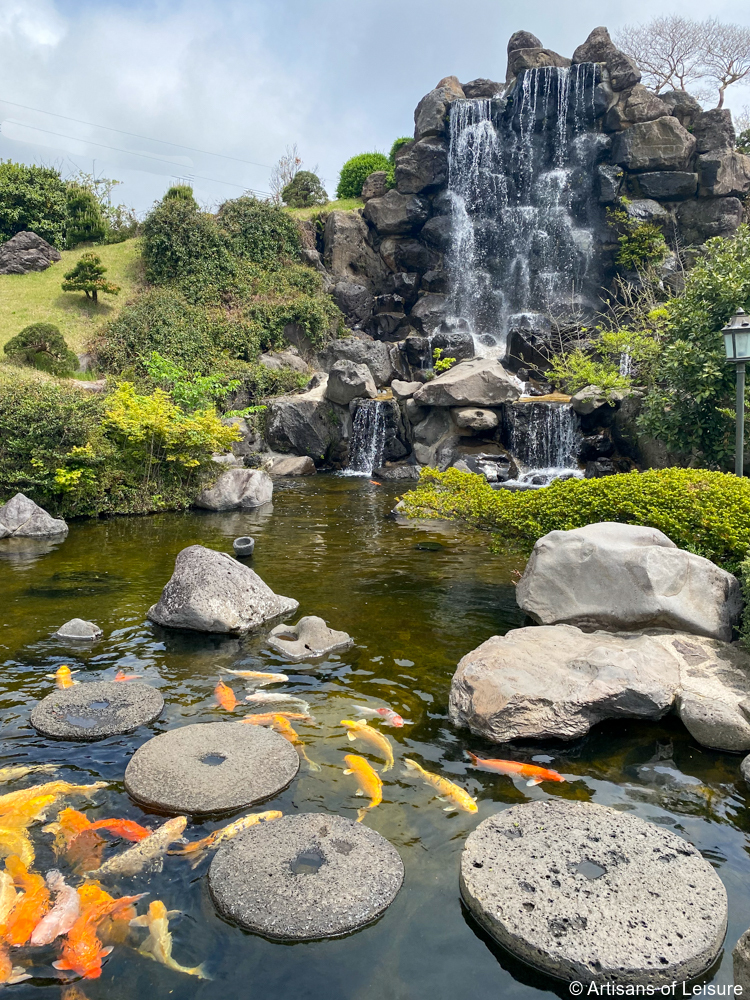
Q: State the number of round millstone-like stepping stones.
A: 4